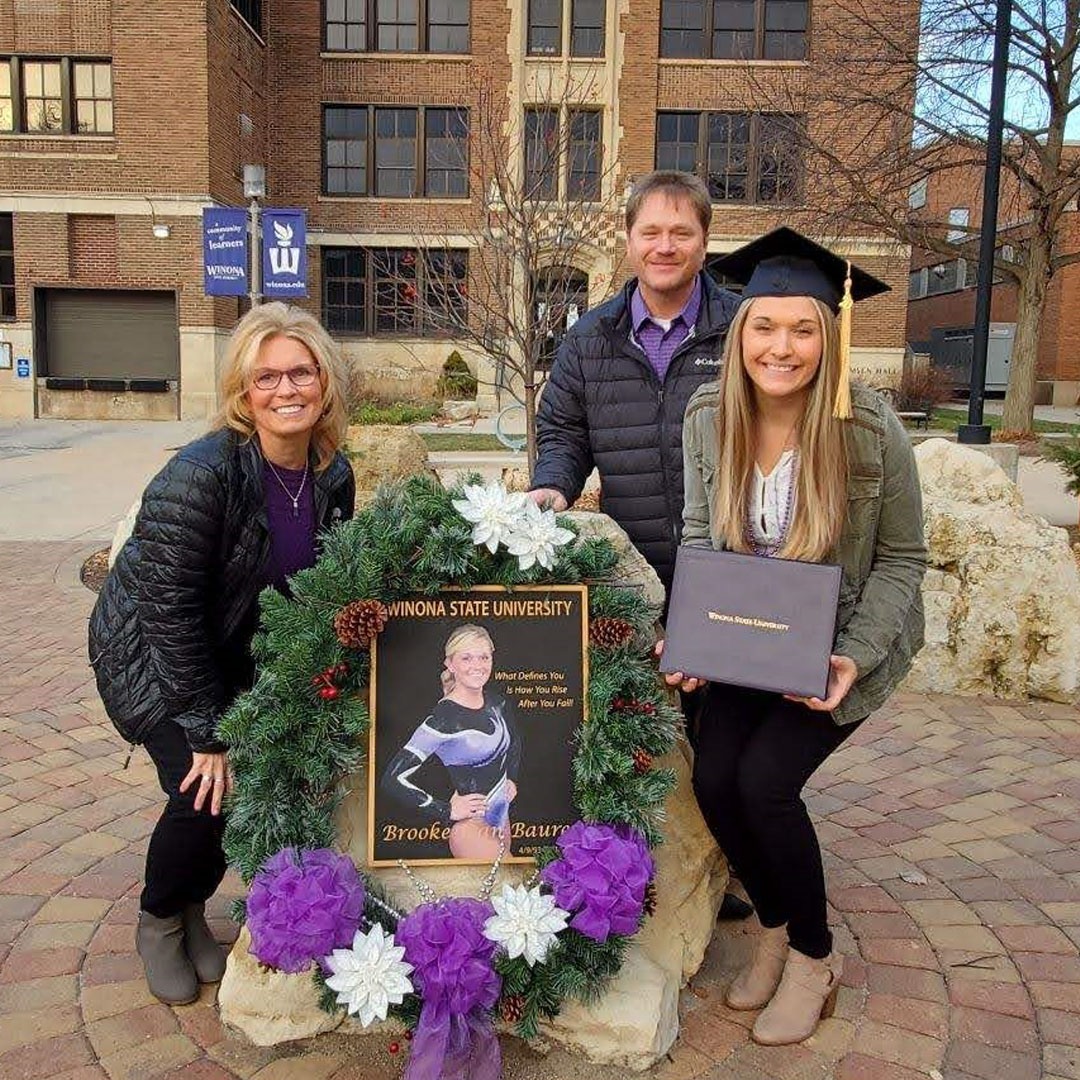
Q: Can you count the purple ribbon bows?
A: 3